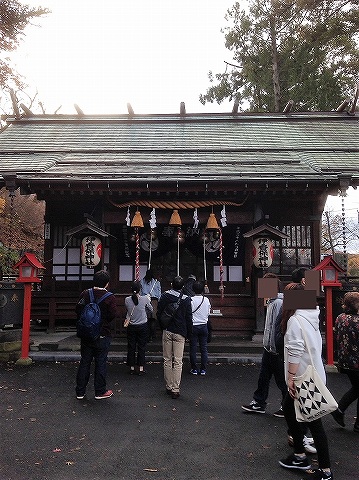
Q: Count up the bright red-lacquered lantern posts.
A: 2